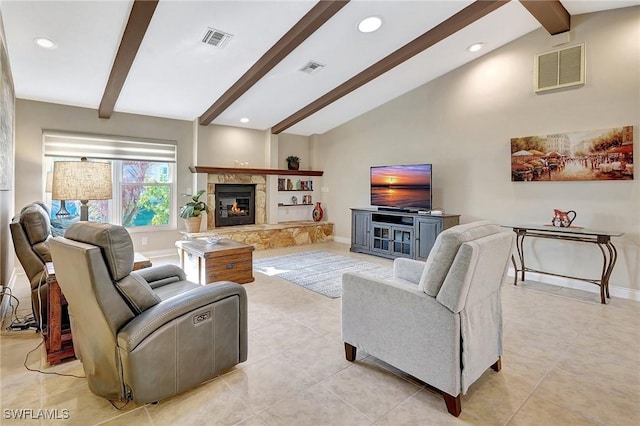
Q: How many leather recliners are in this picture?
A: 2